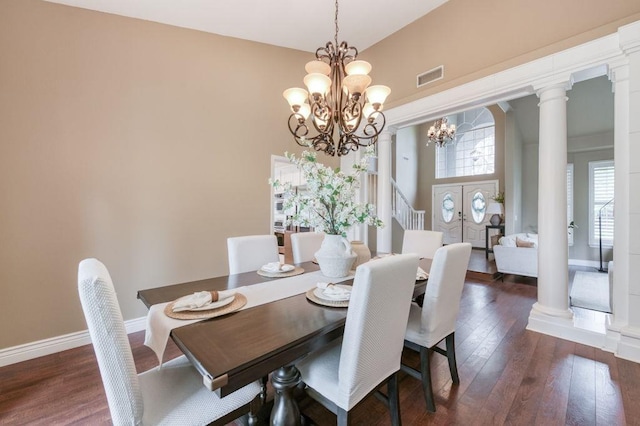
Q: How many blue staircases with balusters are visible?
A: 0